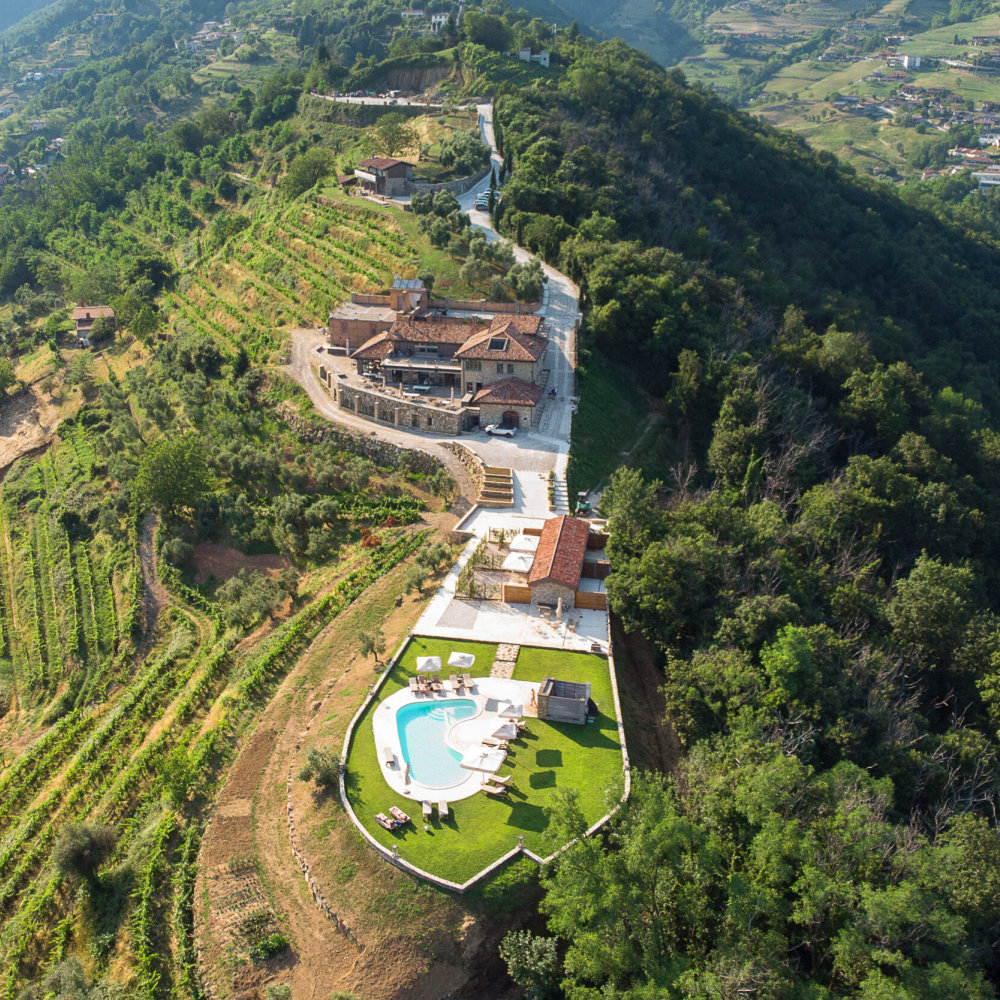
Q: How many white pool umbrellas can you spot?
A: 5